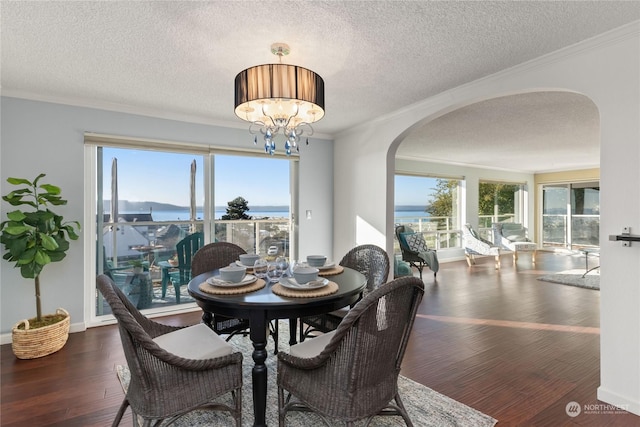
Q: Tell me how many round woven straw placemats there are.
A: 4